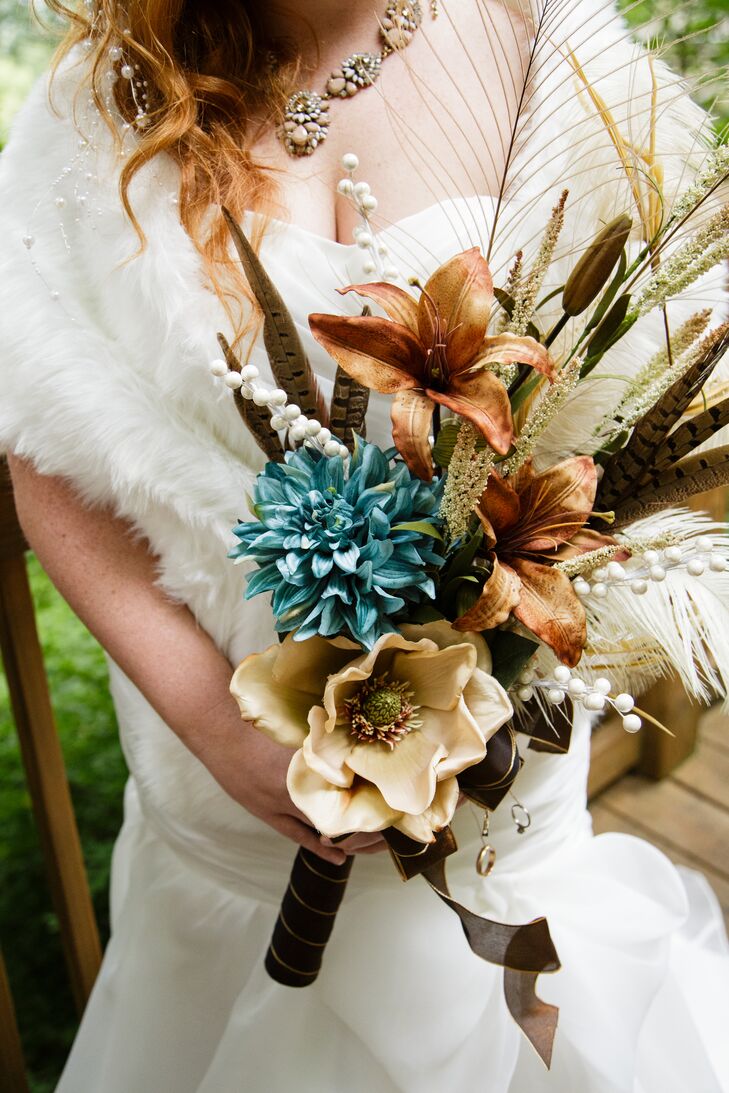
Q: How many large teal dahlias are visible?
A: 1